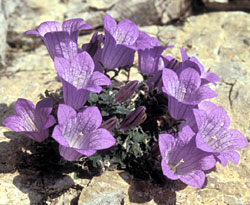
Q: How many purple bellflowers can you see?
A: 10